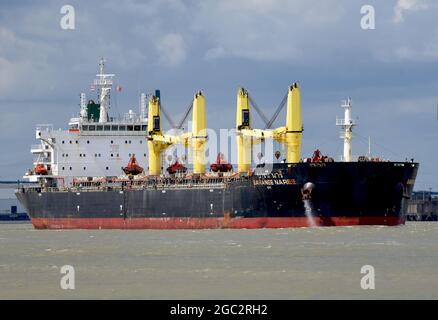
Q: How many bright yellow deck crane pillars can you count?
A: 4